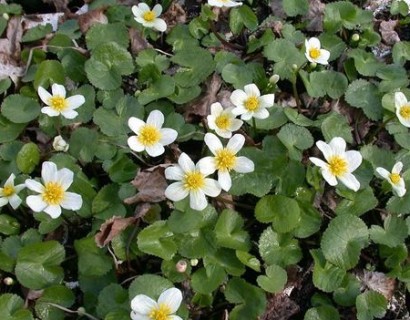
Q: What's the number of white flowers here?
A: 15